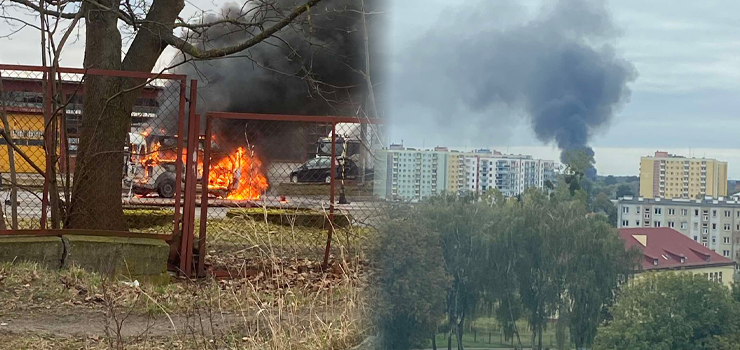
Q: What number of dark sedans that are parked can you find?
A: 1